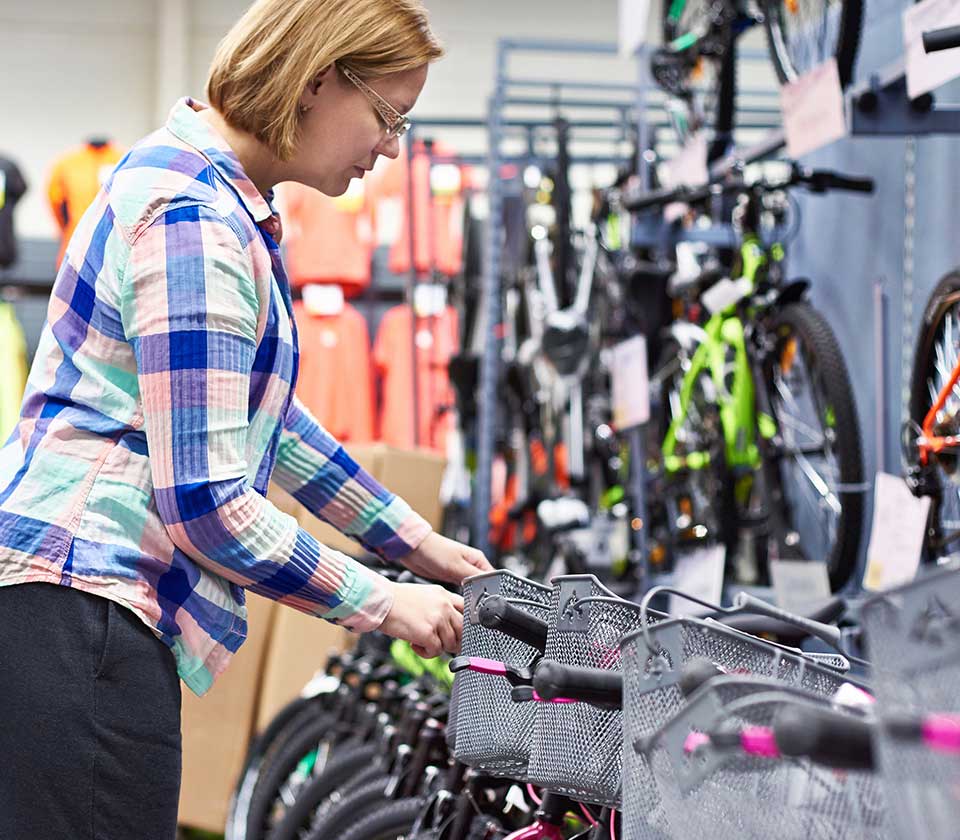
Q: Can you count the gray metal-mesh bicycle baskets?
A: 5